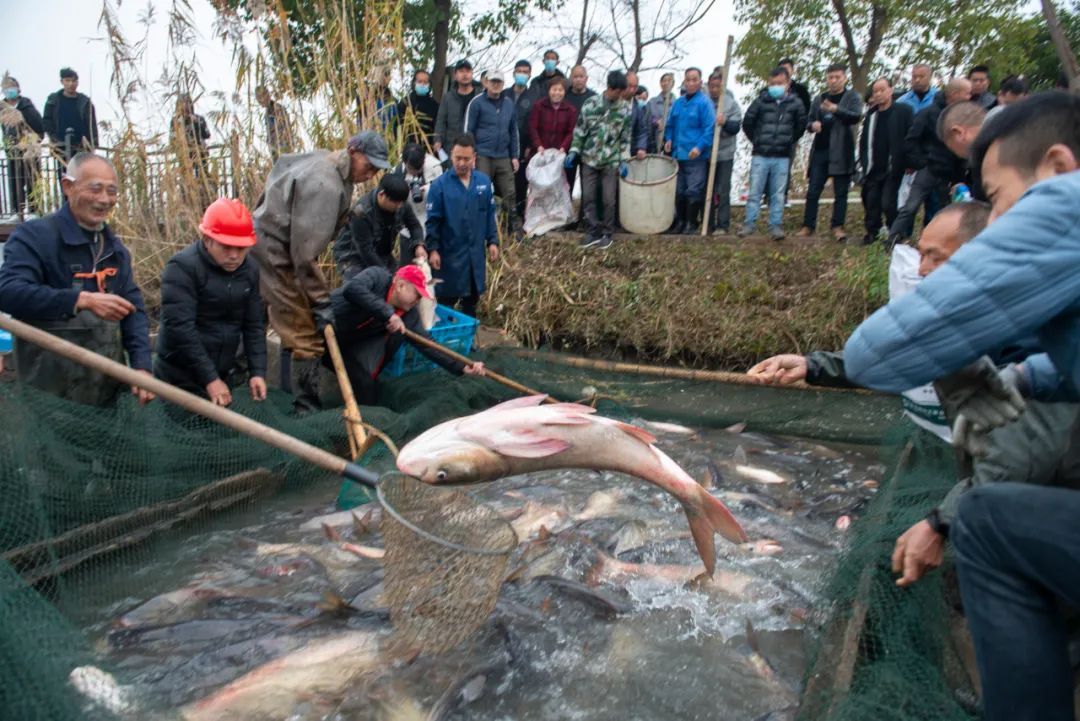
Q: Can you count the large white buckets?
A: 1